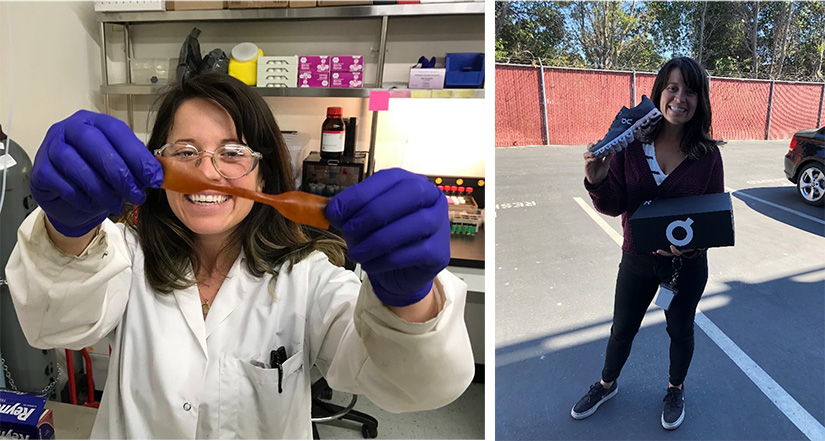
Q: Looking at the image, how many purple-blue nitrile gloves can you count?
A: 2